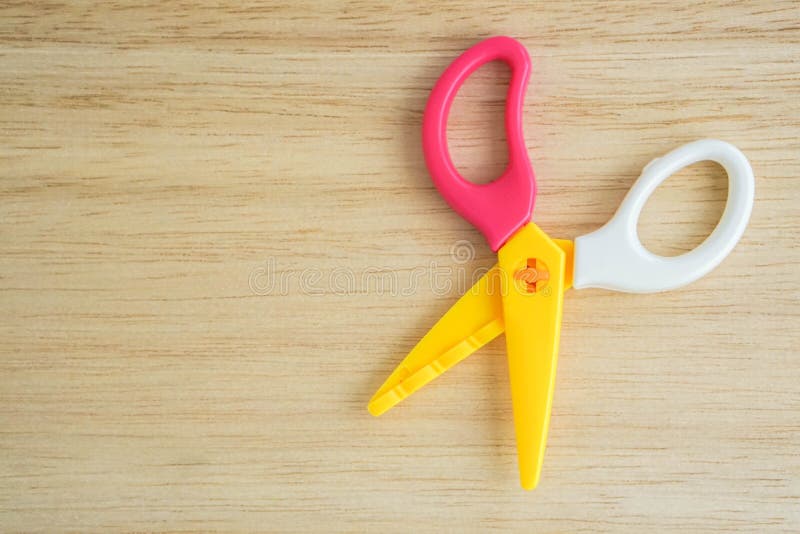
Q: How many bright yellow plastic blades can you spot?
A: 2